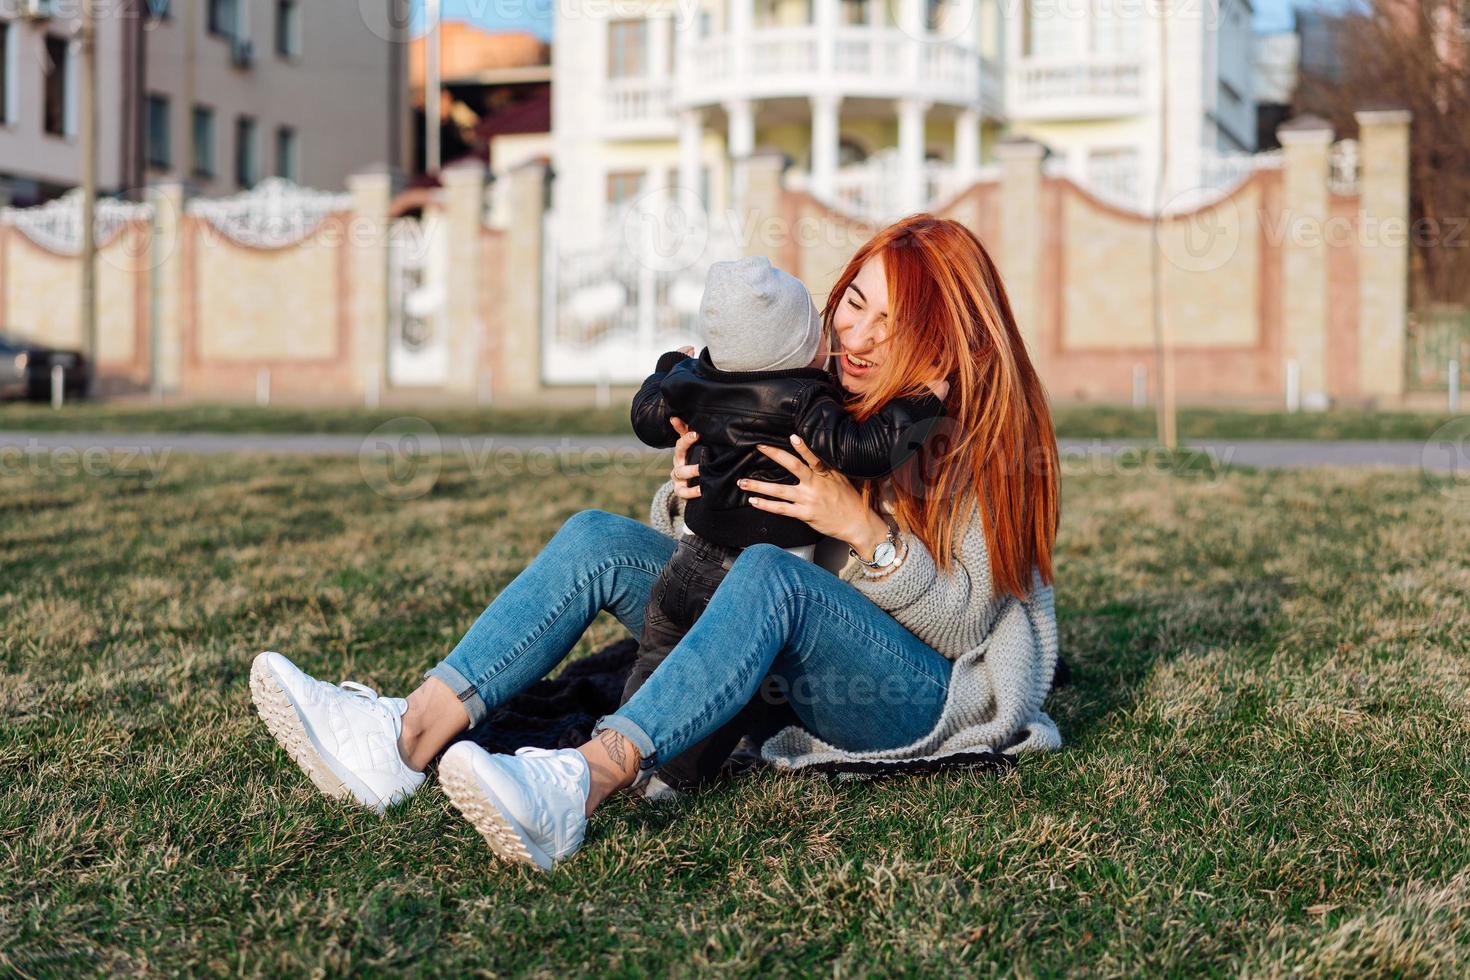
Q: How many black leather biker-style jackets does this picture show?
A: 1